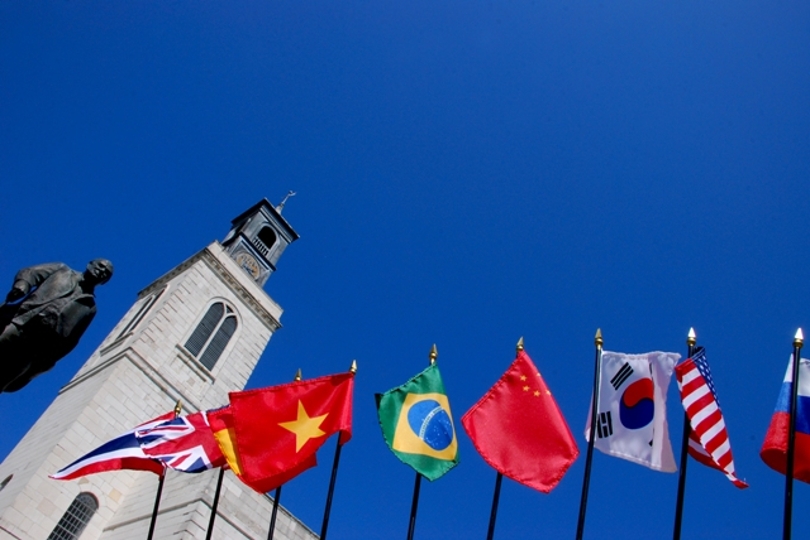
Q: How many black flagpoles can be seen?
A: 9